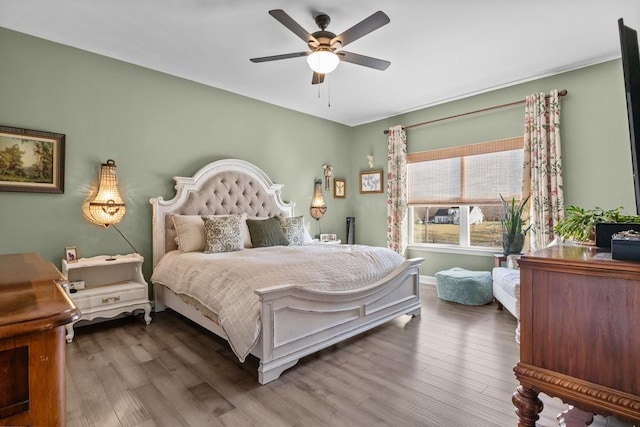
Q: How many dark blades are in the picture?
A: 5